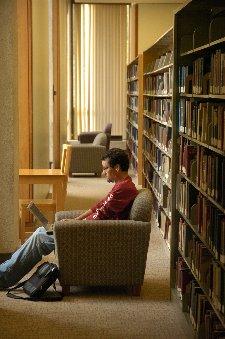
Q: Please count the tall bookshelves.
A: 3